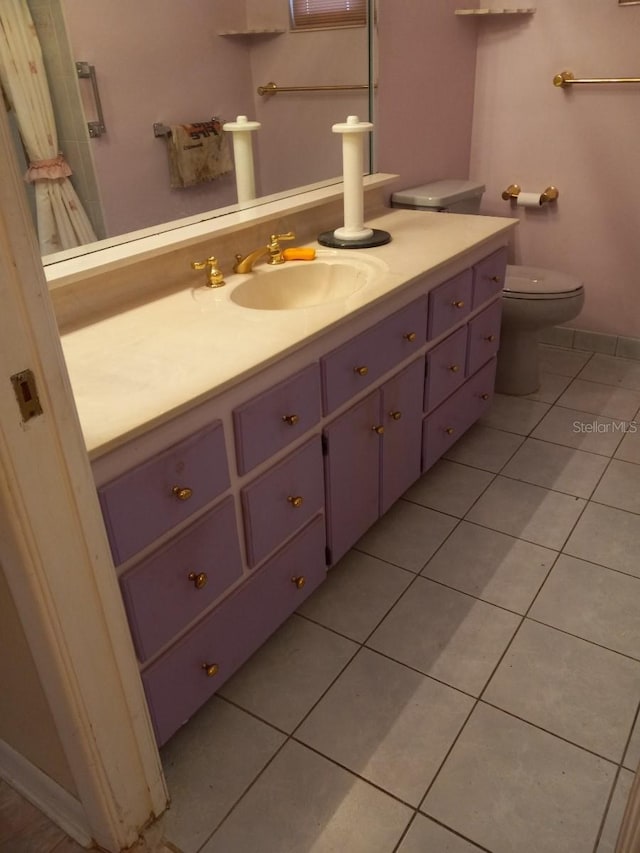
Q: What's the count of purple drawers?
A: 11